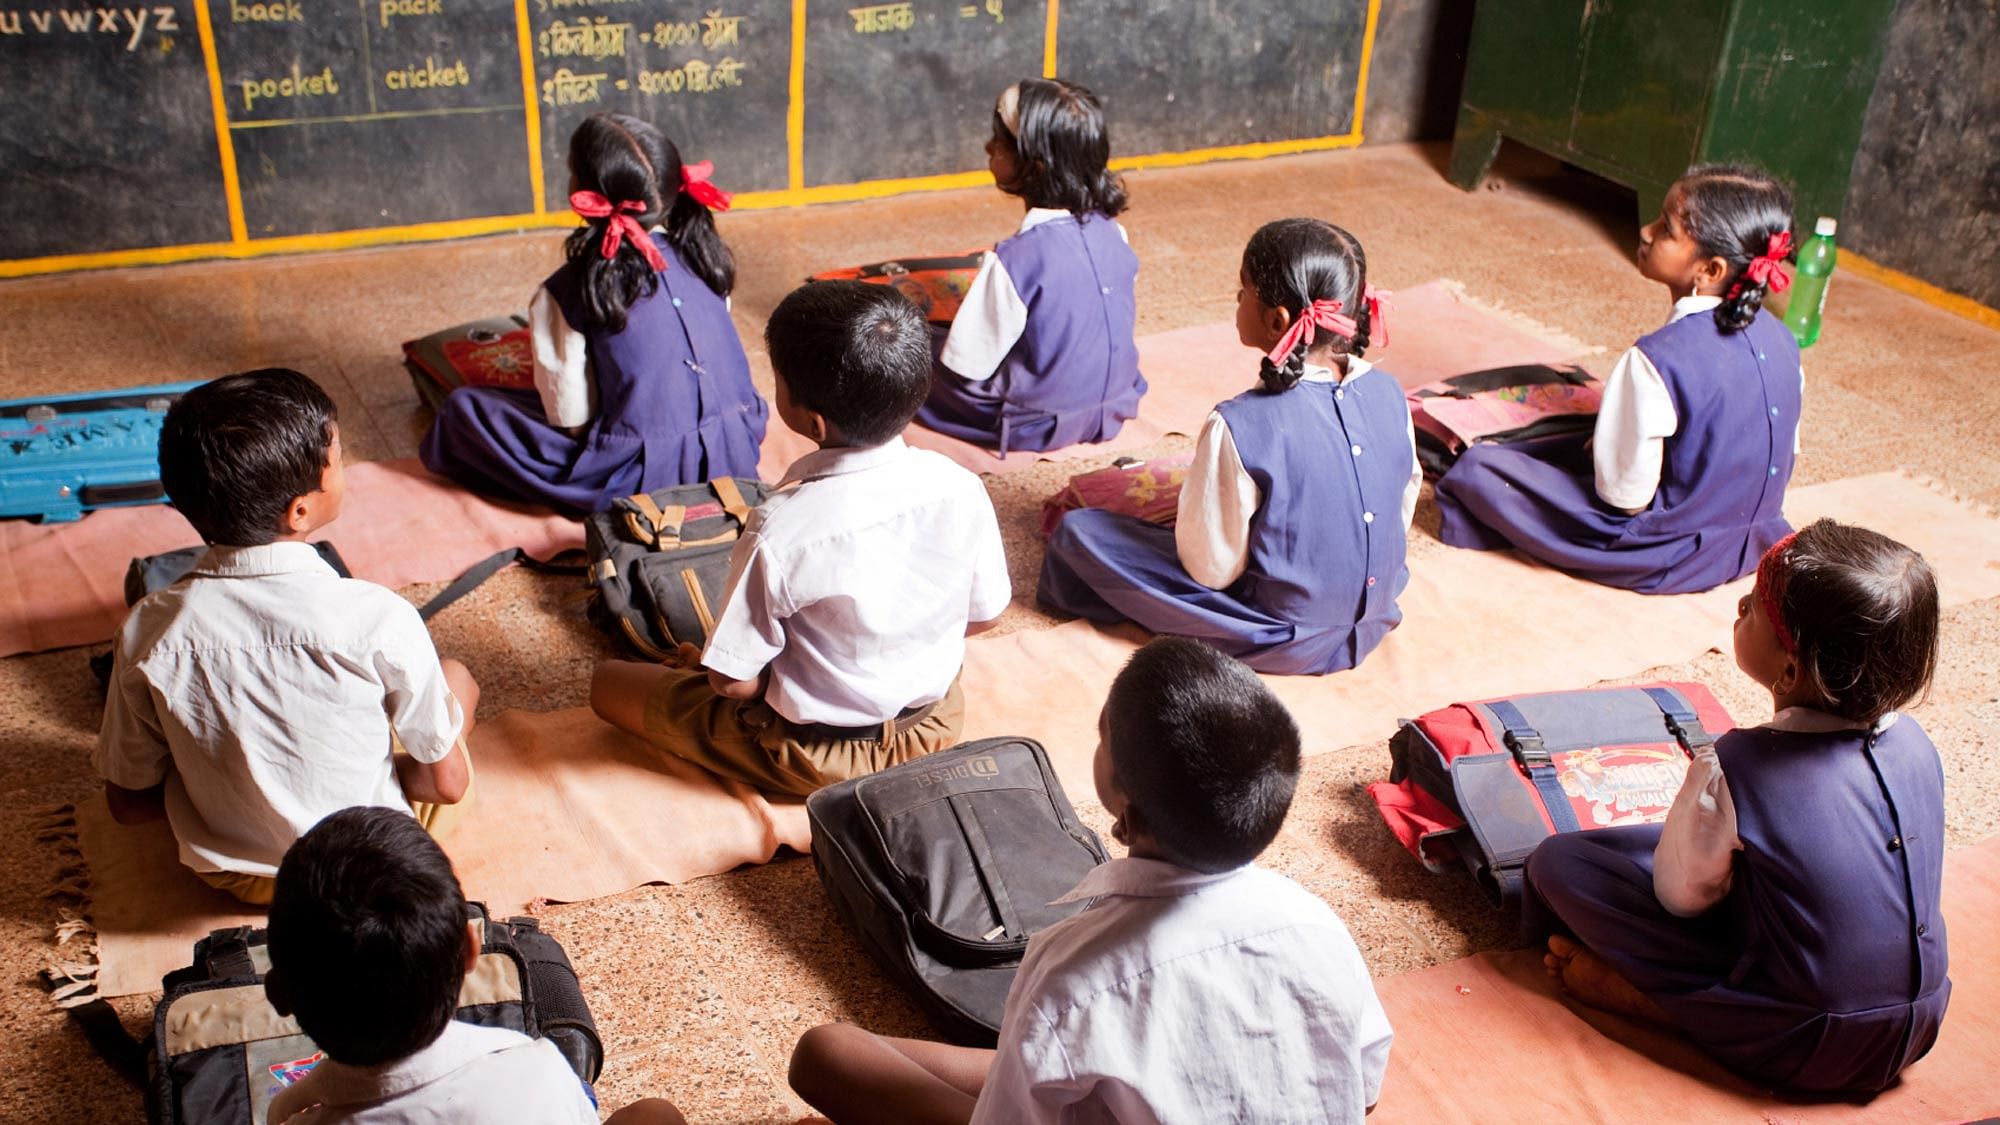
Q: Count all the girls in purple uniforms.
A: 5